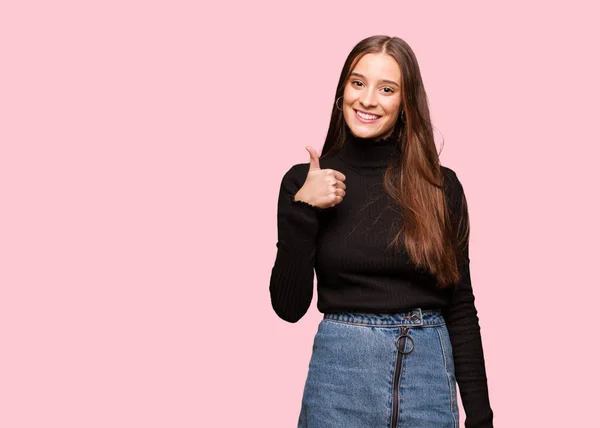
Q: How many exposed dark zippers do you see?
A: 1